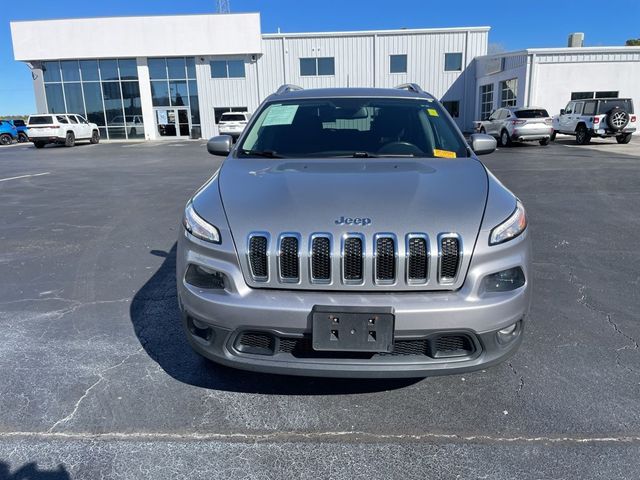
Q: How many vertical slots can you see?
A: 7